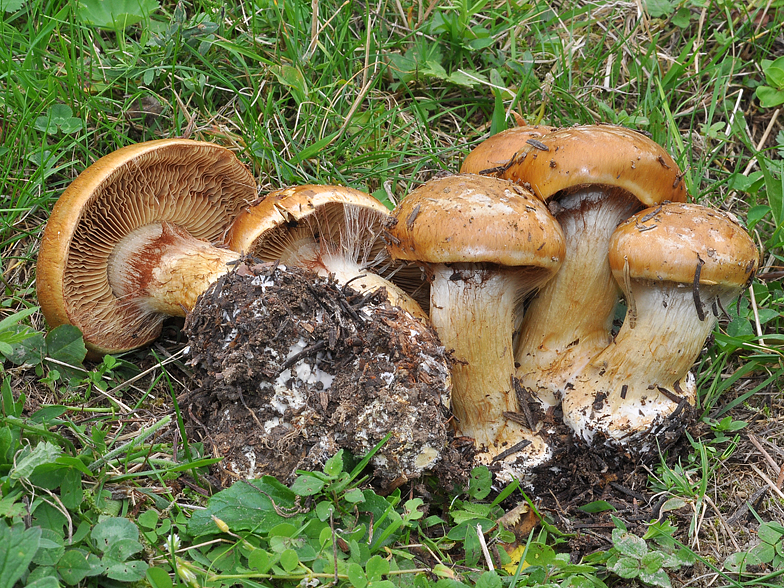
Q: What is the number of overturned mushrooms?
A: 2